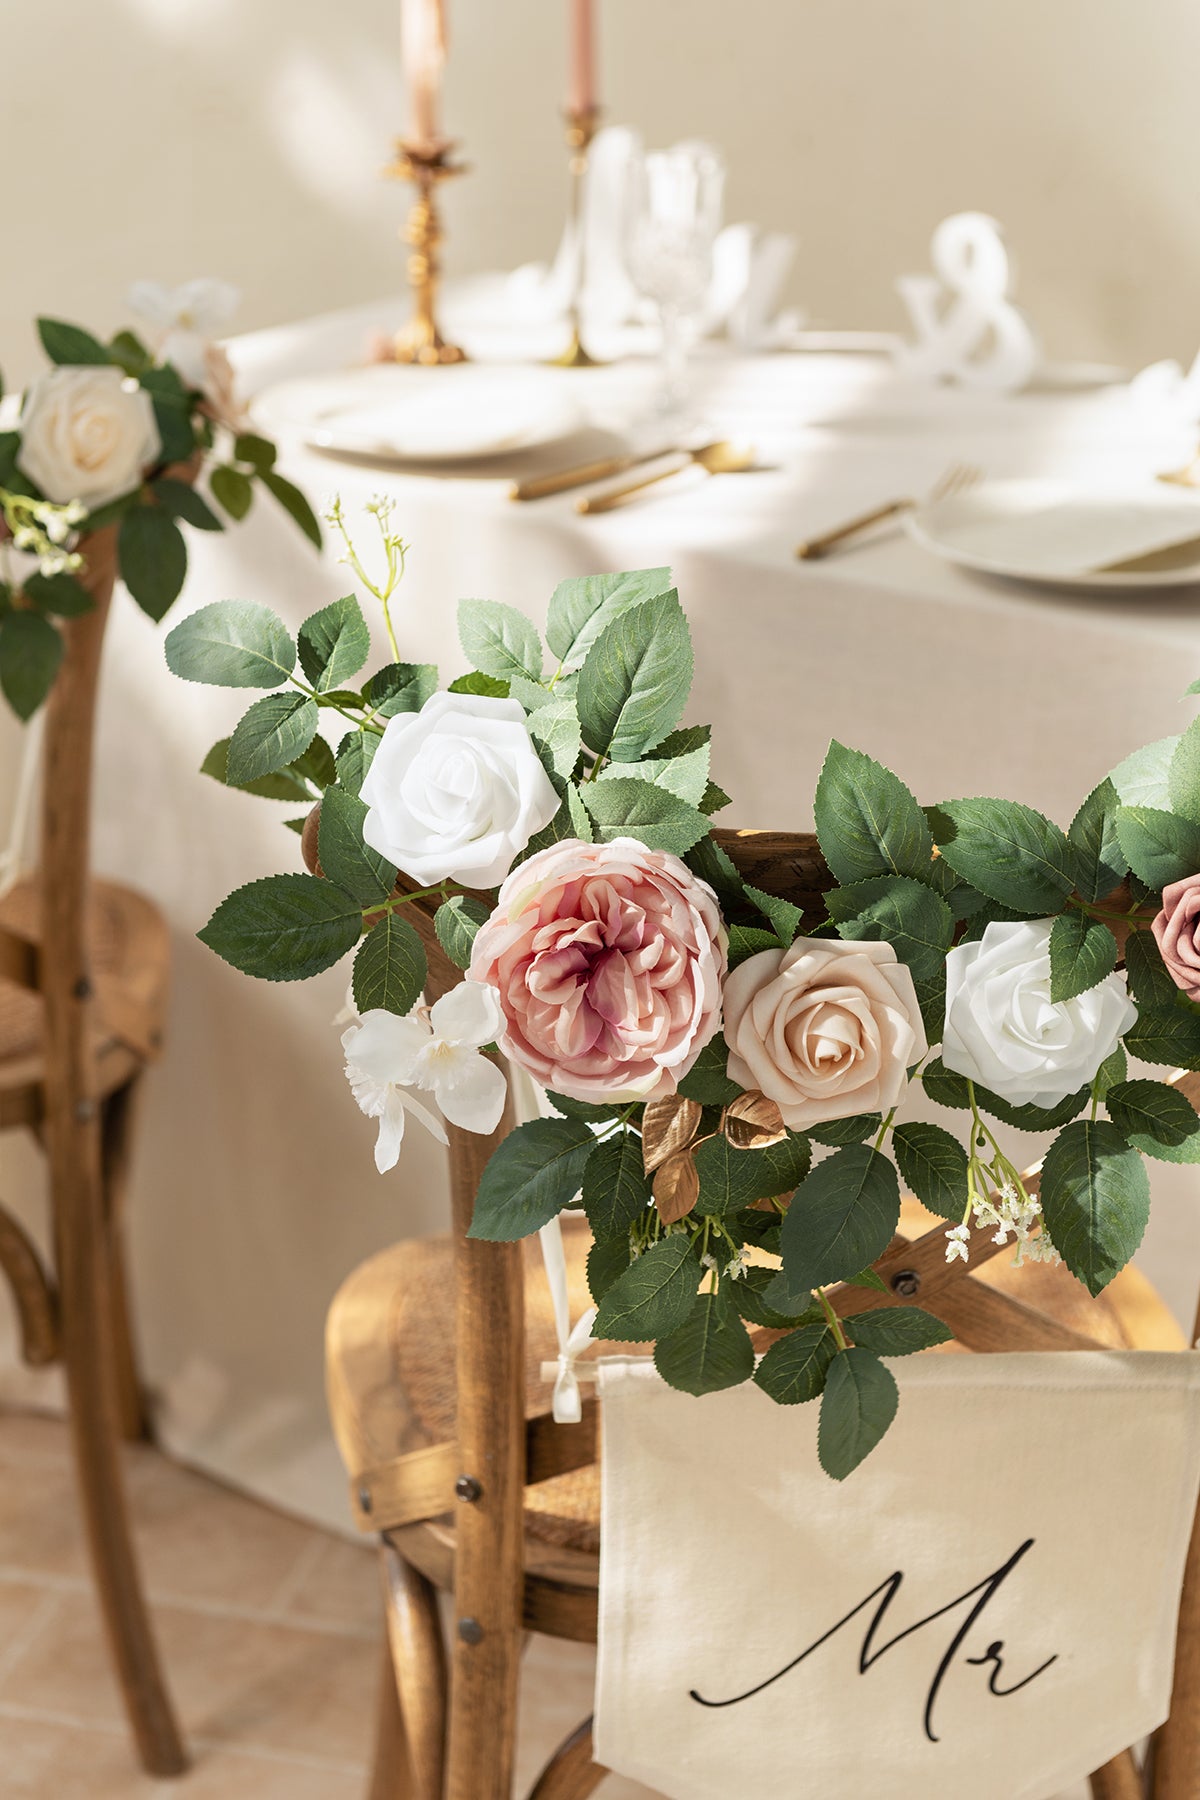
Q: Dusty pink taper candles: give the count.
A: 2